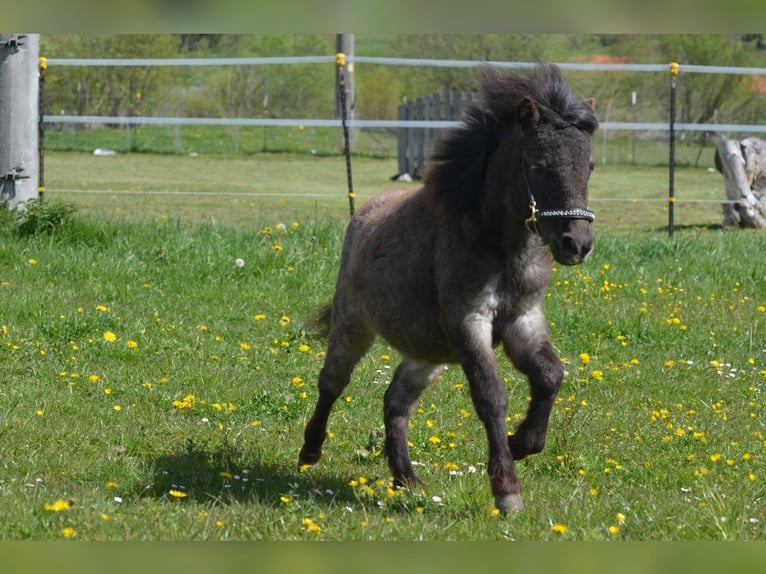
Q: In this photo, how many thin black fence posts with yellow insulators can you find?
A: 3